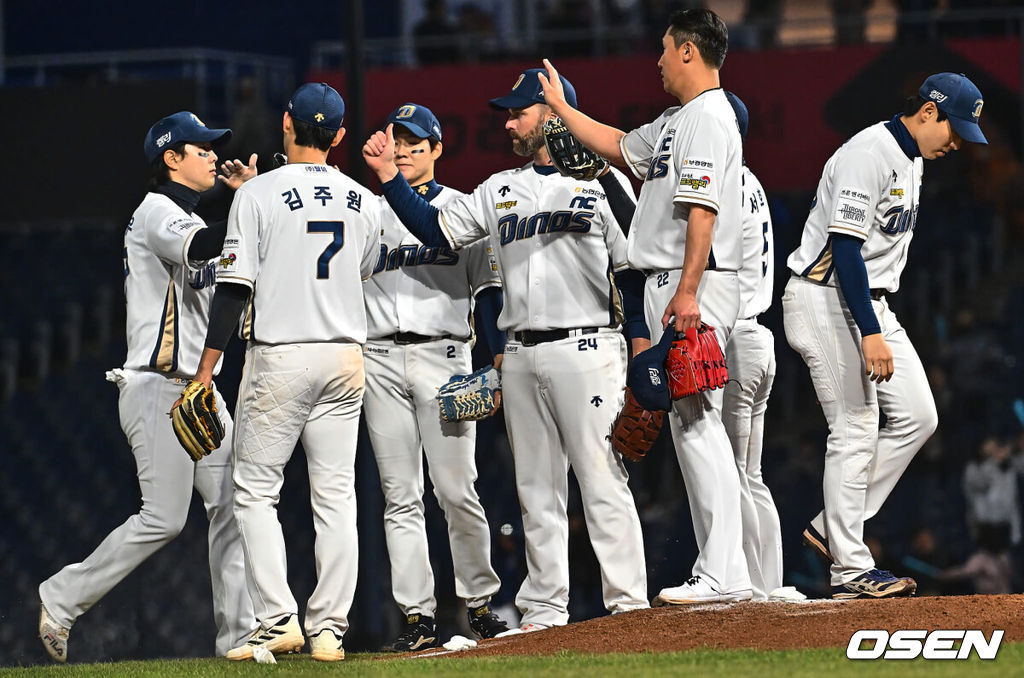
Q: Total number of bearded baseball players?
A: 1